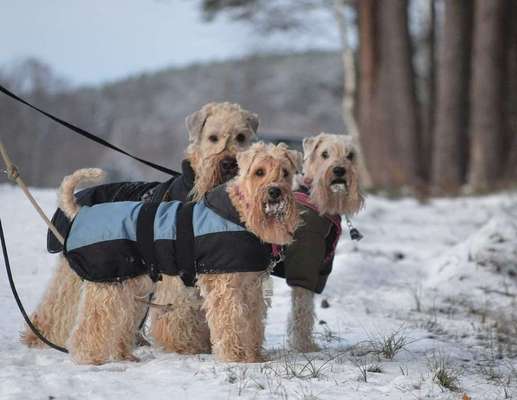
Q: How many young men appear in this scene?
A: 0